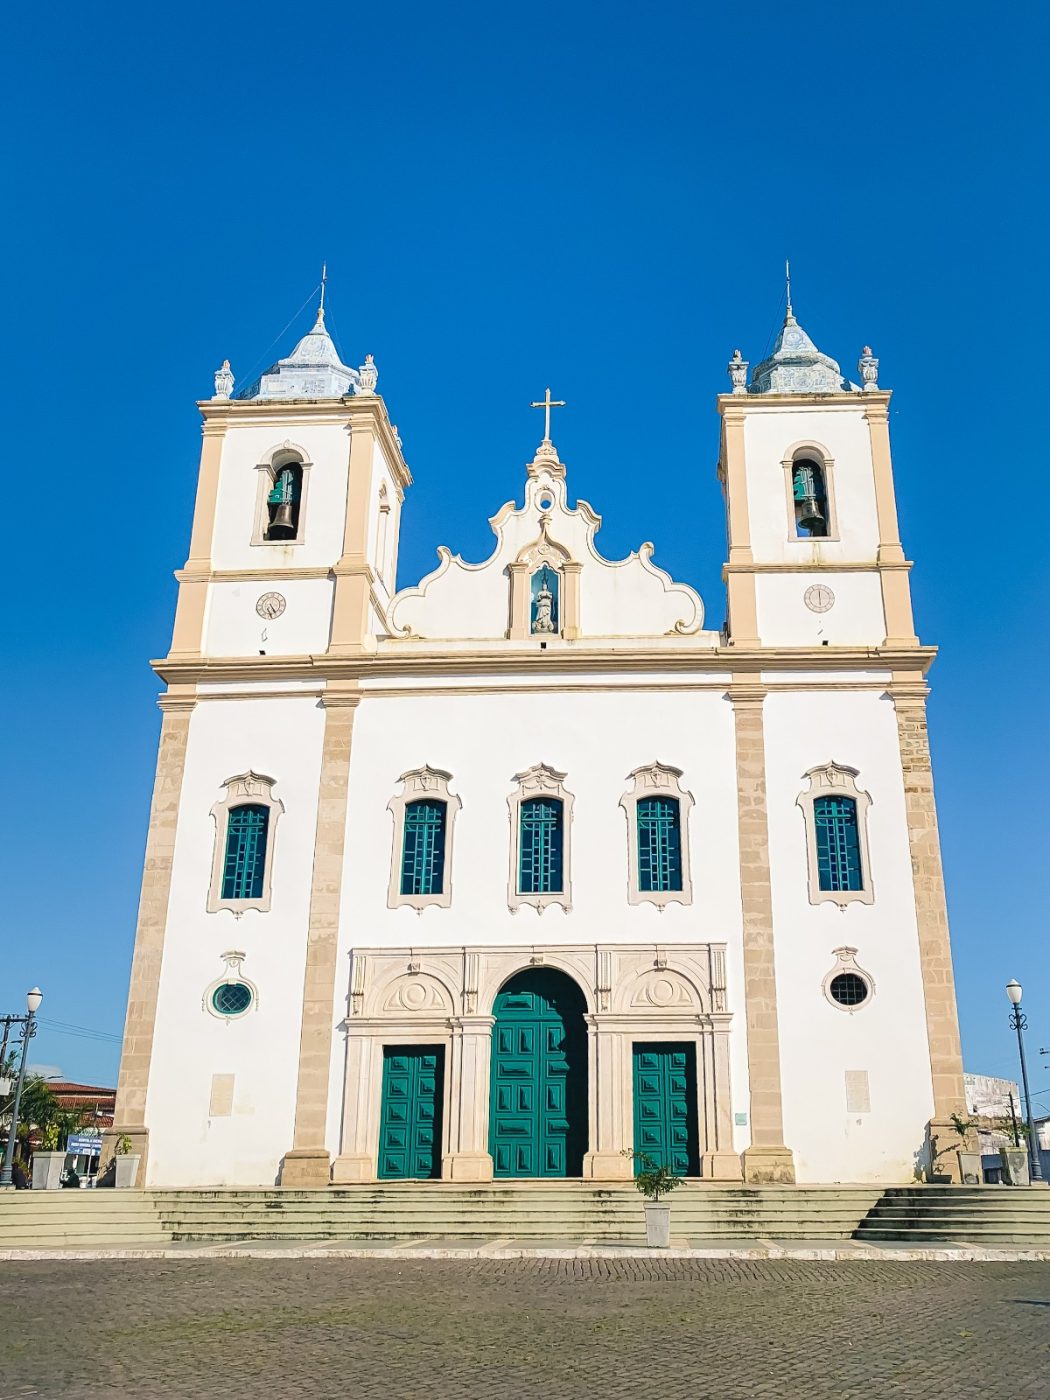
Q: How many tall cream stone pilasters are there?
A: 4